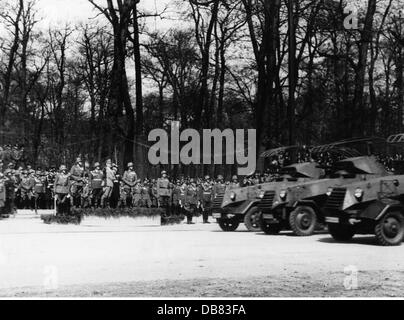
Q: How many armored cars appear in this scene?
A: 3